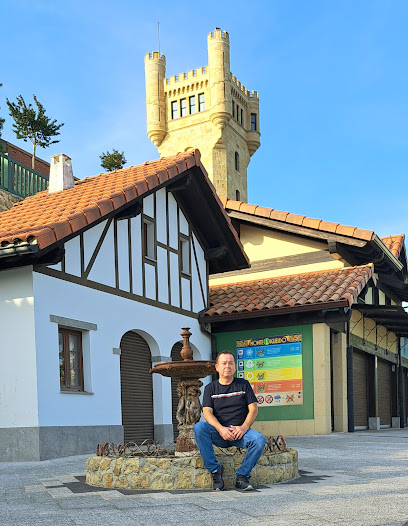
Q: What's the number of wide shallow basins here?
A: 1